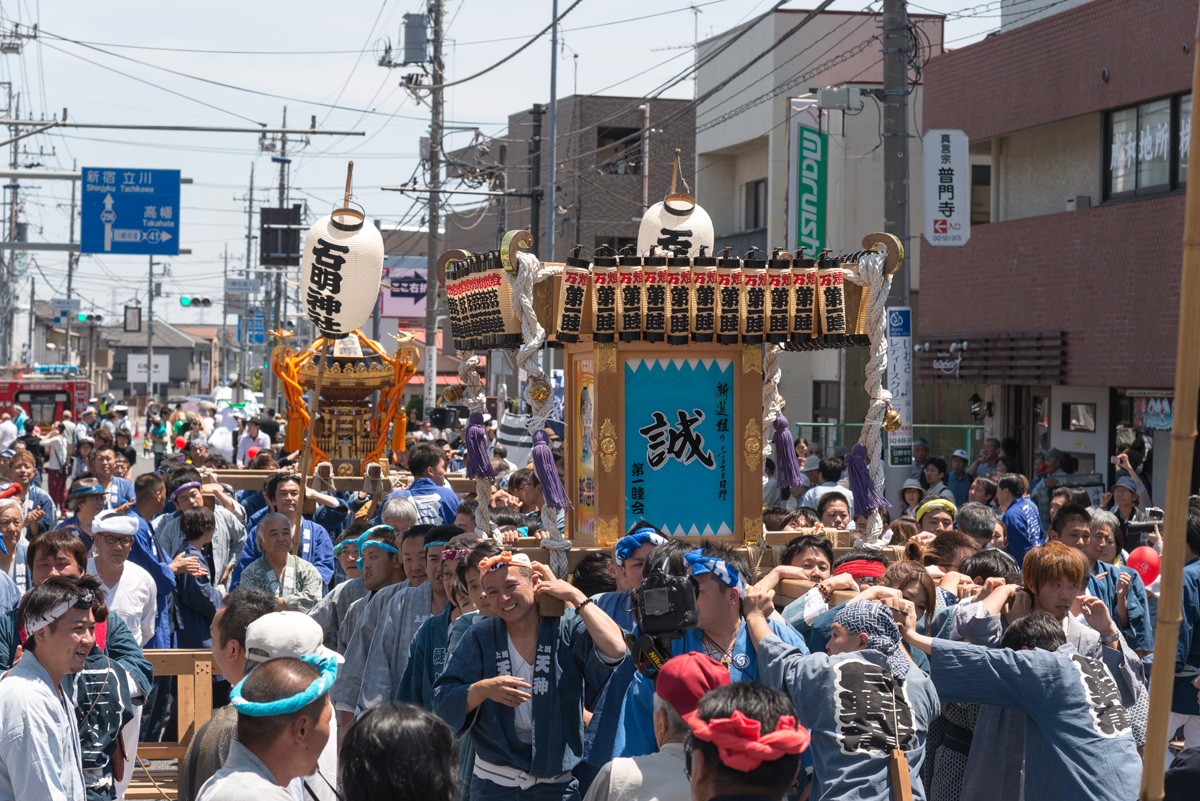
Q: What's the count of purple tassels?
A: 4